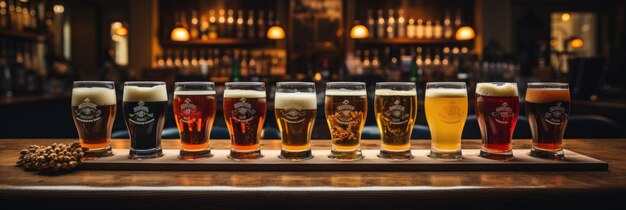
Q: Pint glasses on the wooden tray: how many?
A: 10